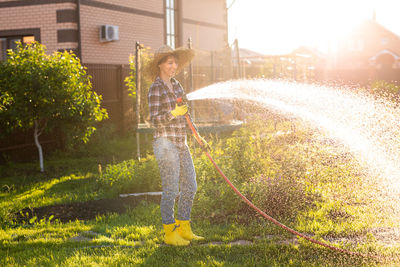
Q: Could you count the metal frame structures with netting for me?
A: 1